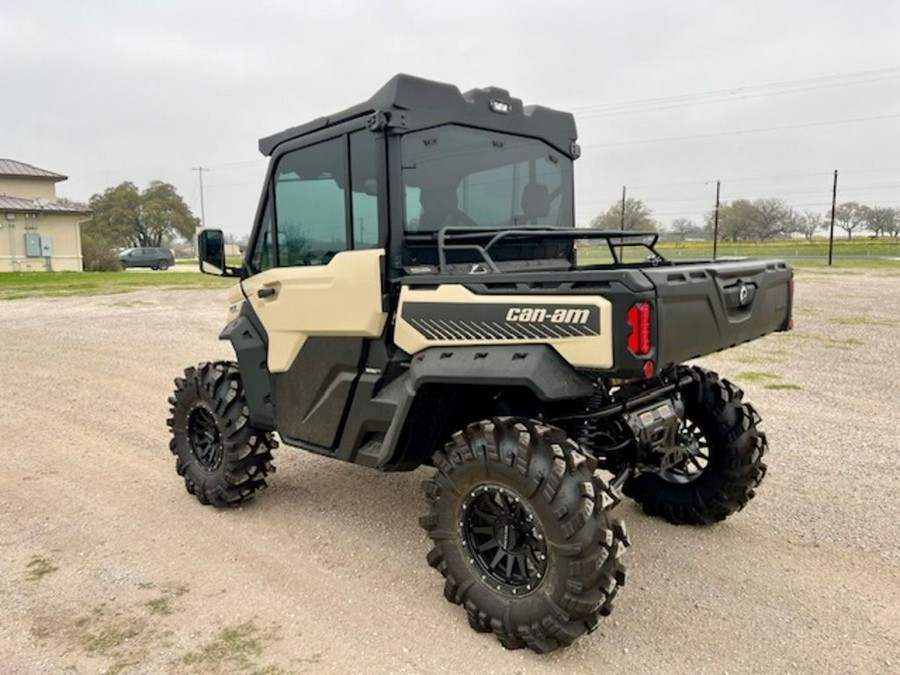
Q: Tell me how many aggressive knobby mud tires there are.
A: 3